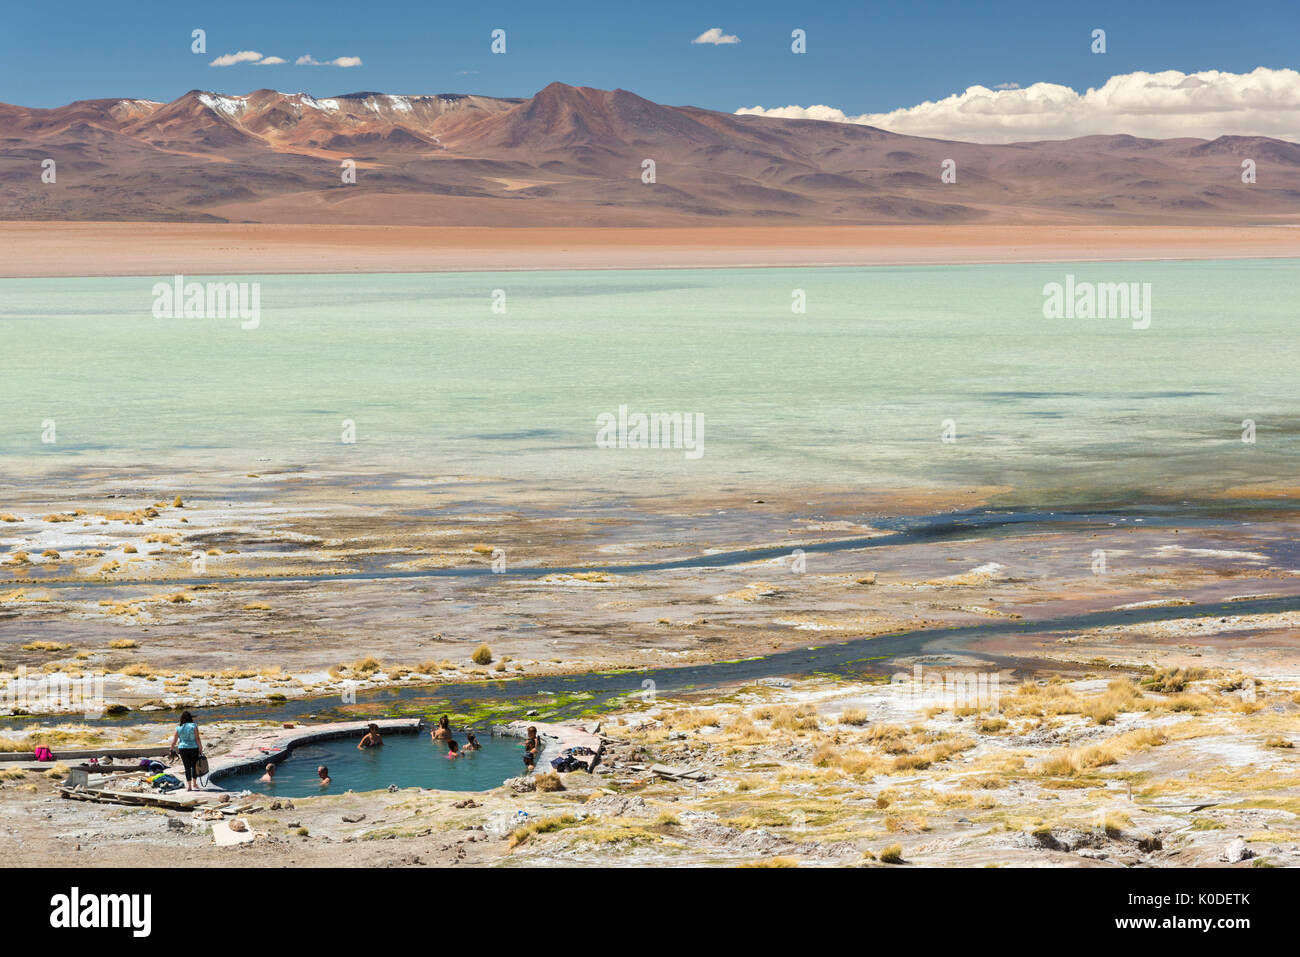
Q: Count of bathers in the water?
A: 9